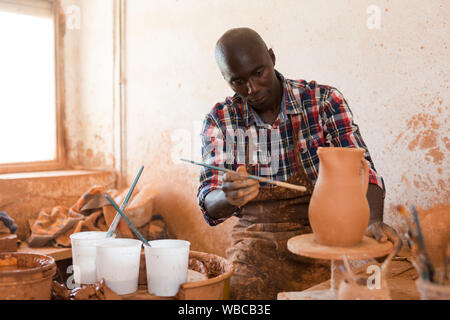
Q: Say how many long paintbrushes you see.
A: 3